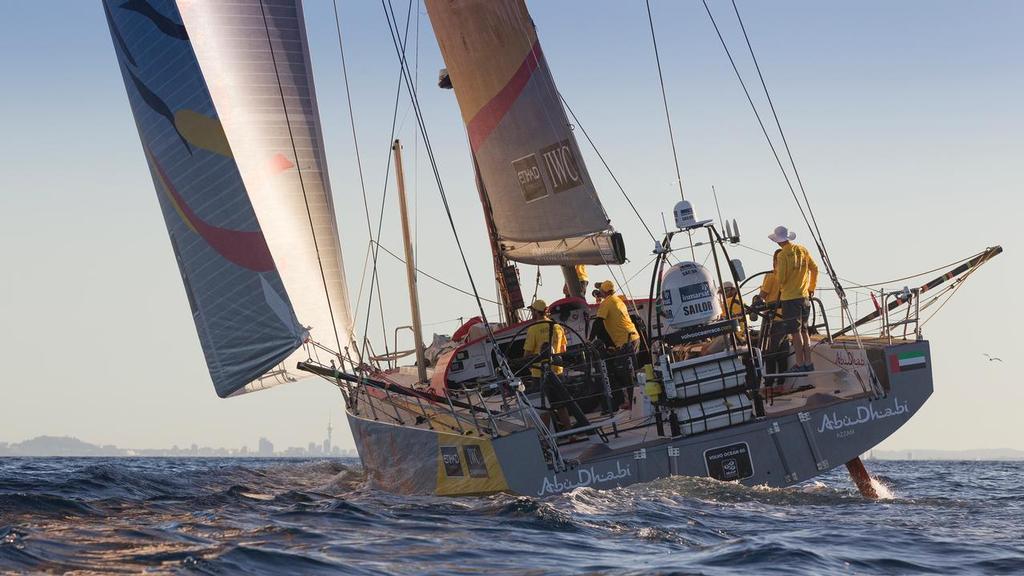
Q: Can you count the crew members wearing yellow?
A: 6